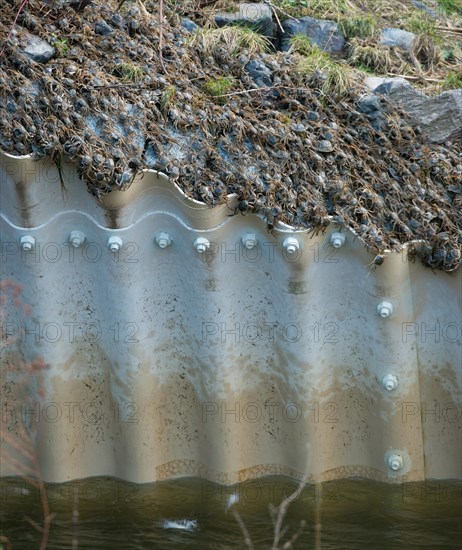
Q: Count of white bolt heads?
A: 11